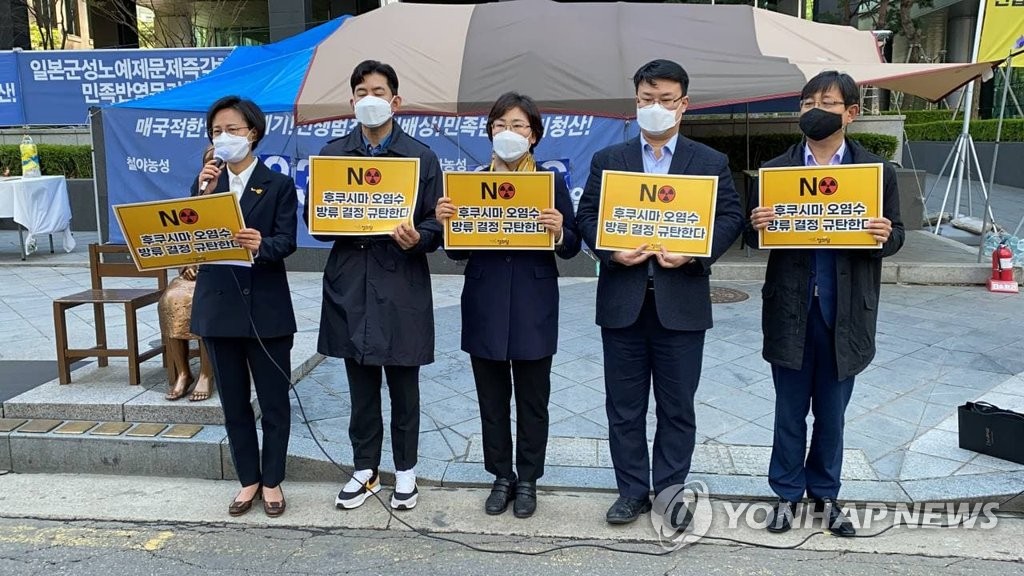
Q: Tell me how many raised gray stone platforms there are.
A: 1